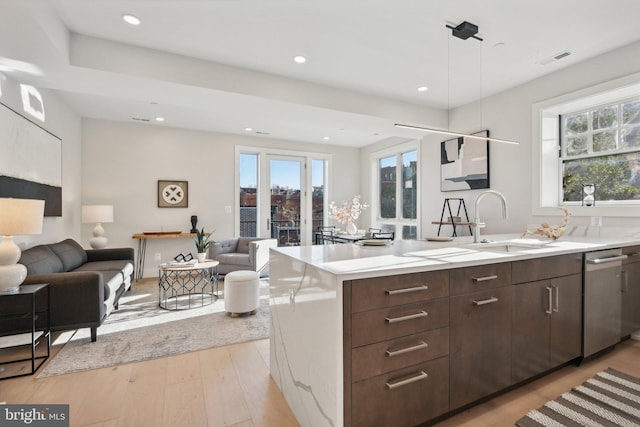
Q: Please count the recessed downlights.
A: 6